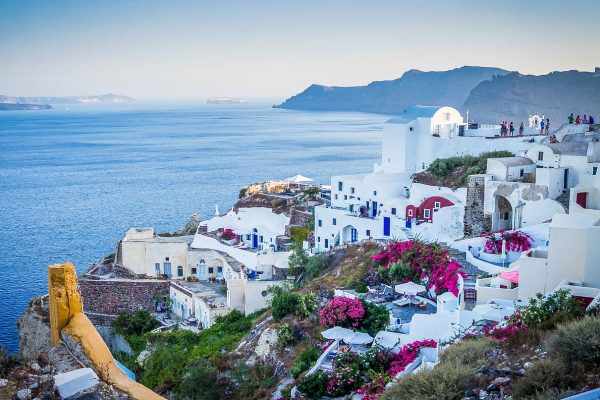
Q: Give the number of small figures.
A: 11